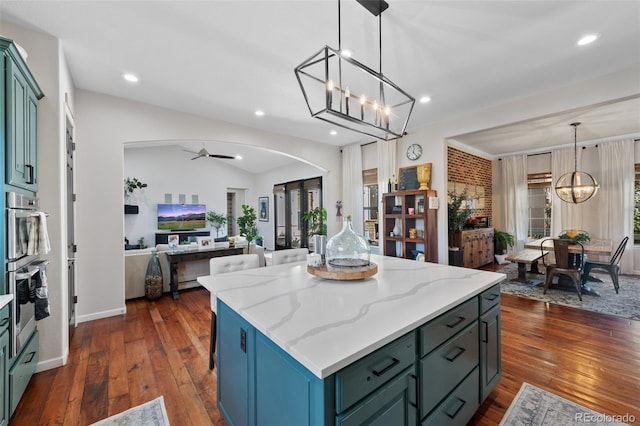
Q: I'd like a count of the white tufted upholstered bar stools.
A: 2